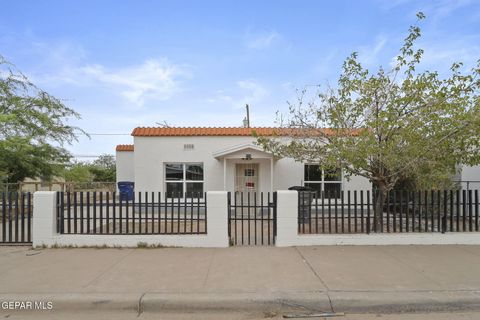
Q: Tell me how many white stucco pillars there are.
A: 3